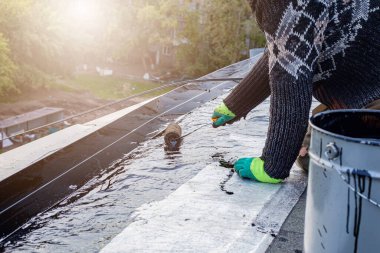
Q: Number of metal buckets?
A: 1